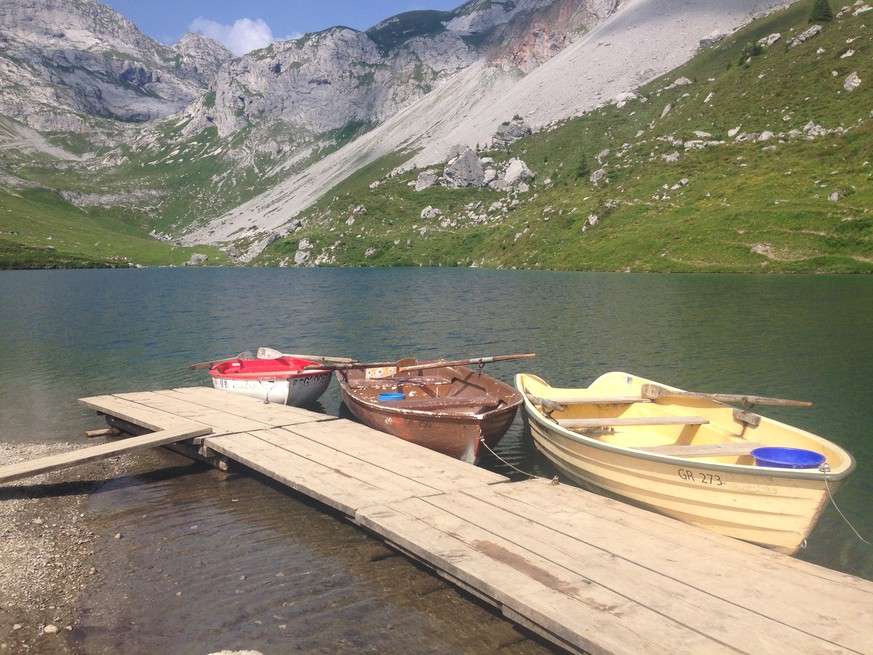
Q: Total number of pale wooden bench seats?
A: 3